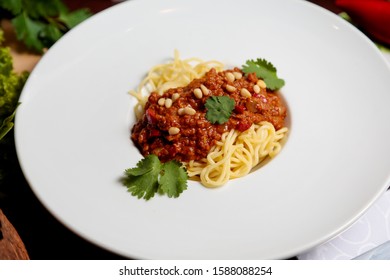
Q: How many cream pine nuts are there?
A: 14